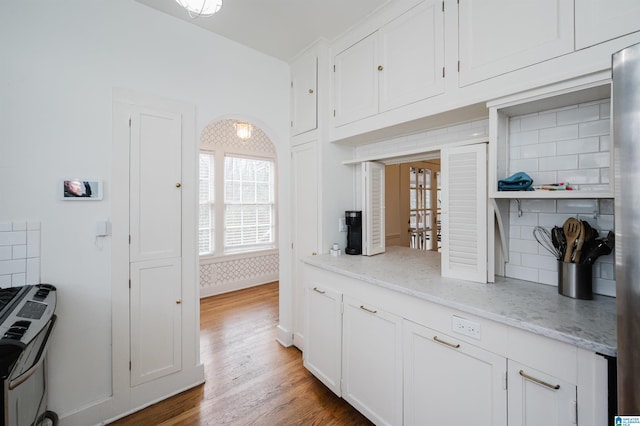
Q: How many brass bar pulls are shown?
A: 4